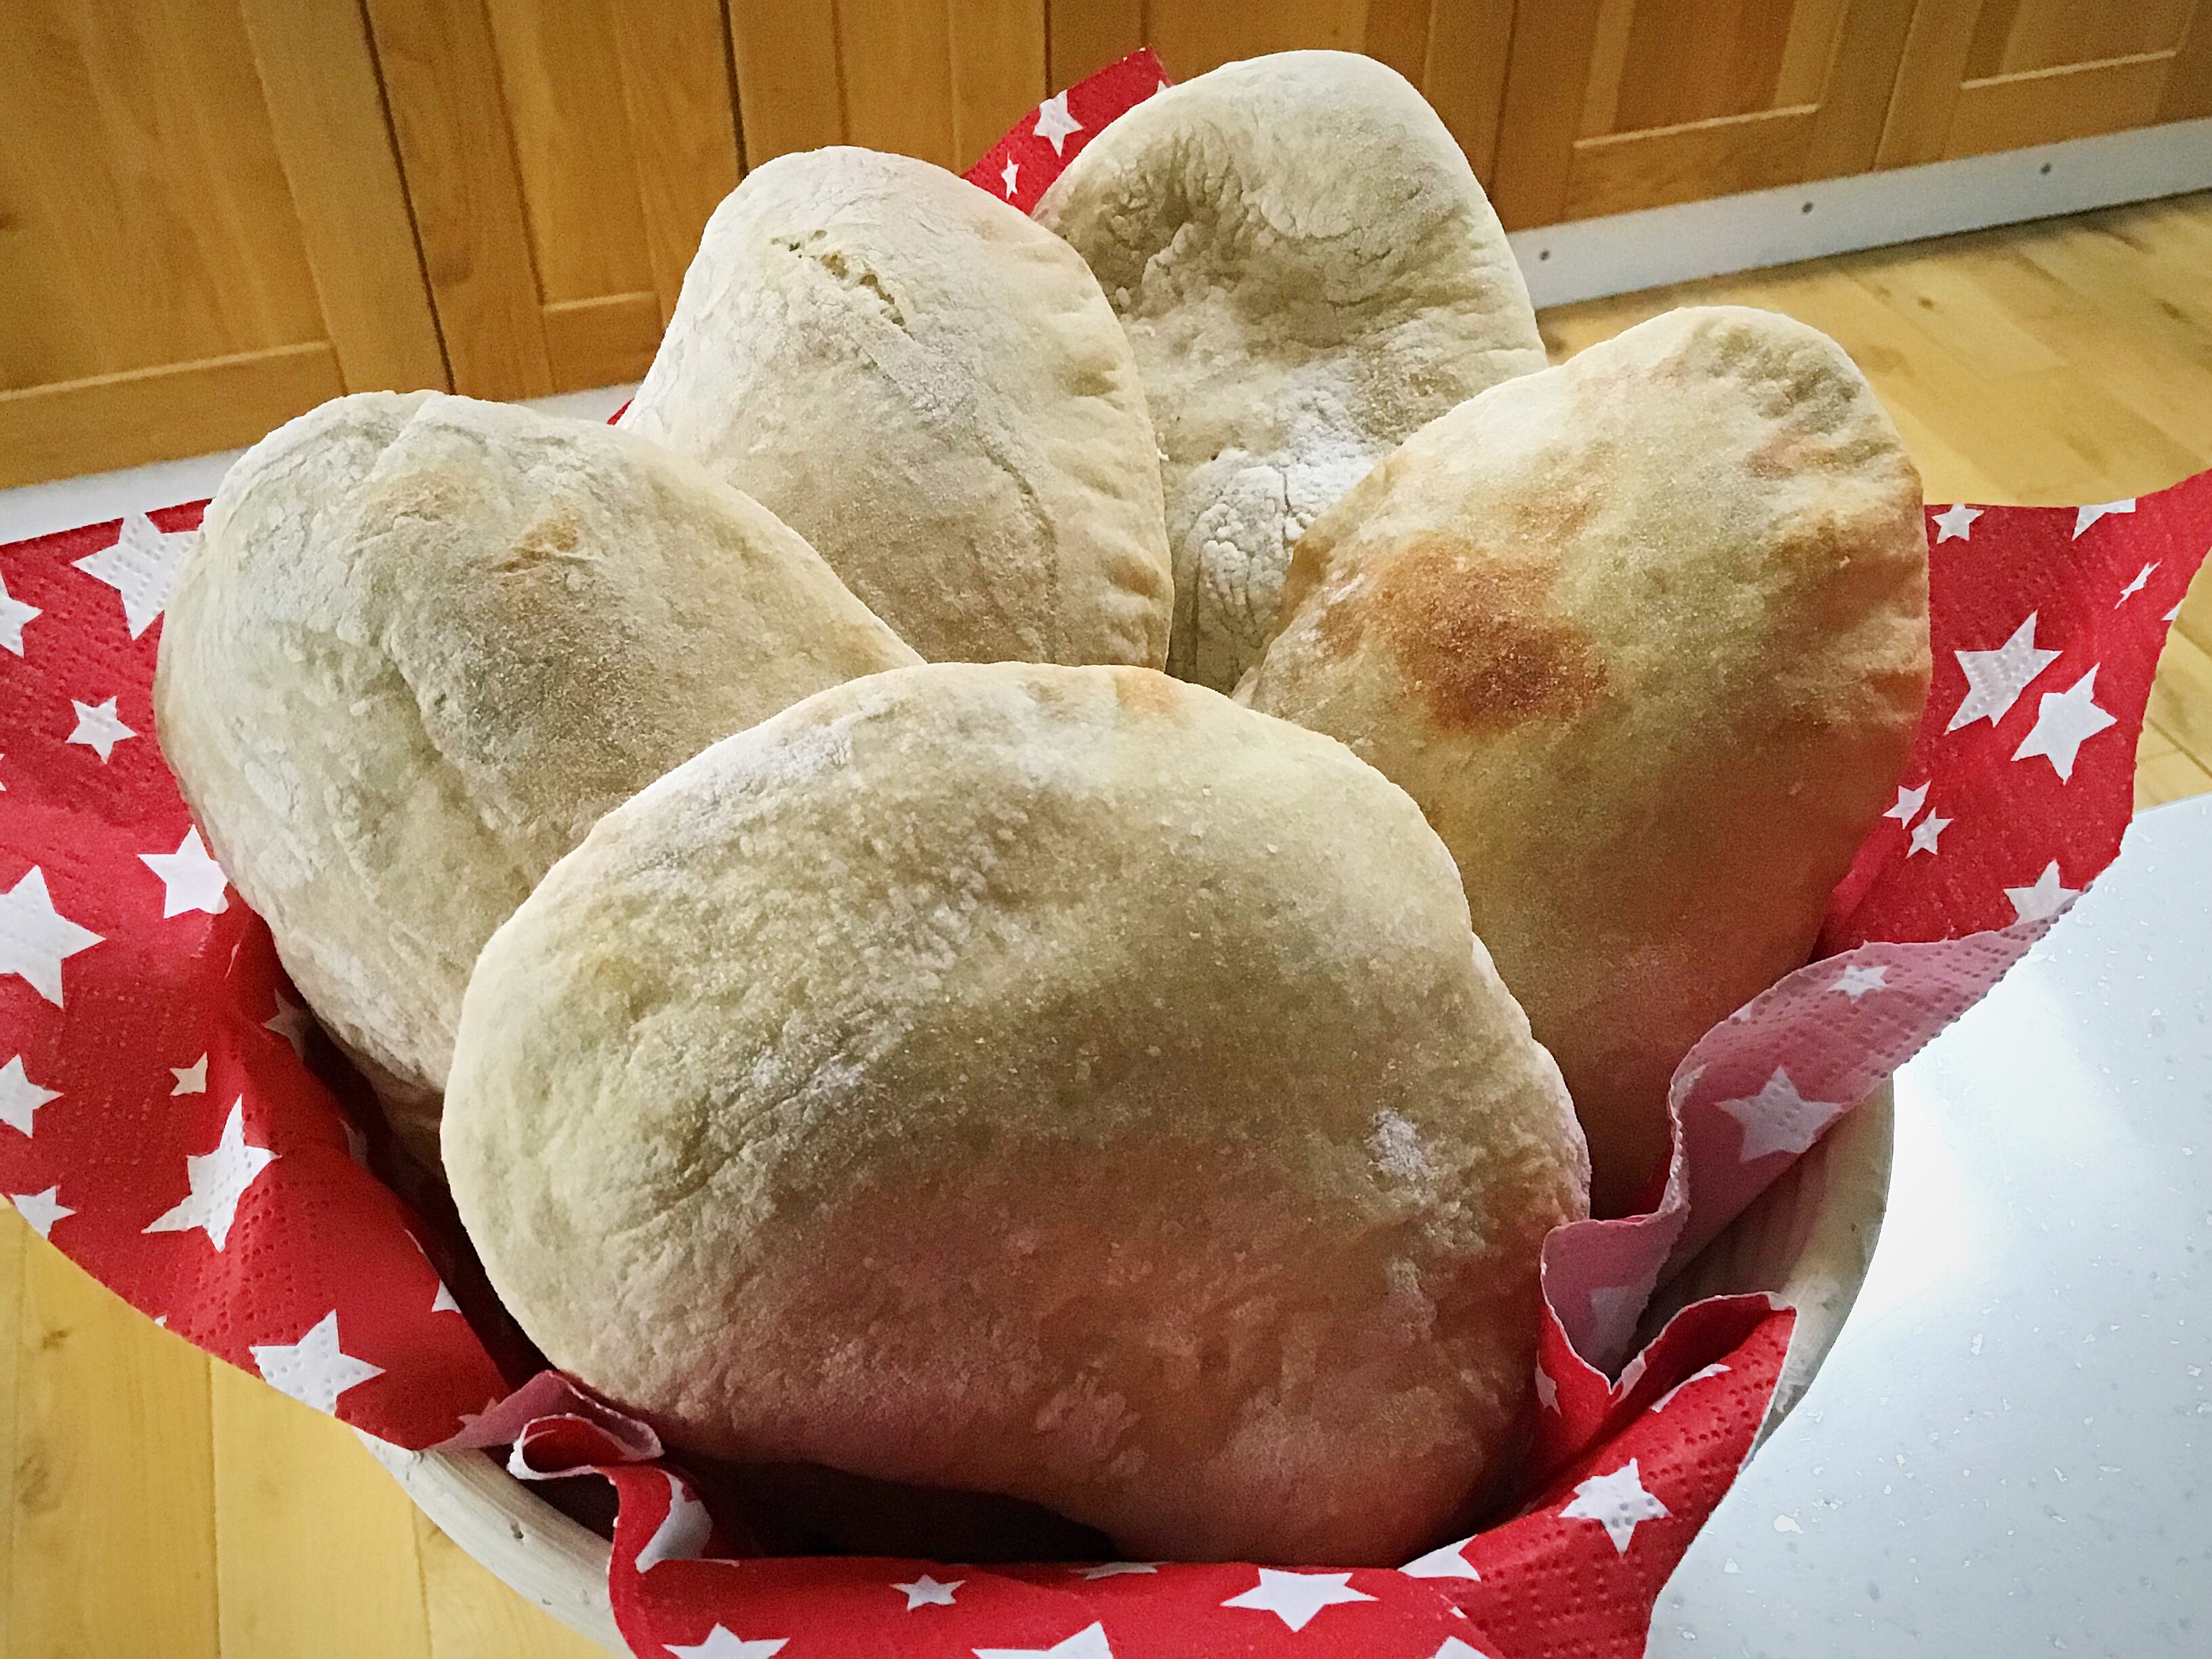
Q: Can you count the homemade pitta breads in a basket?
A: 5